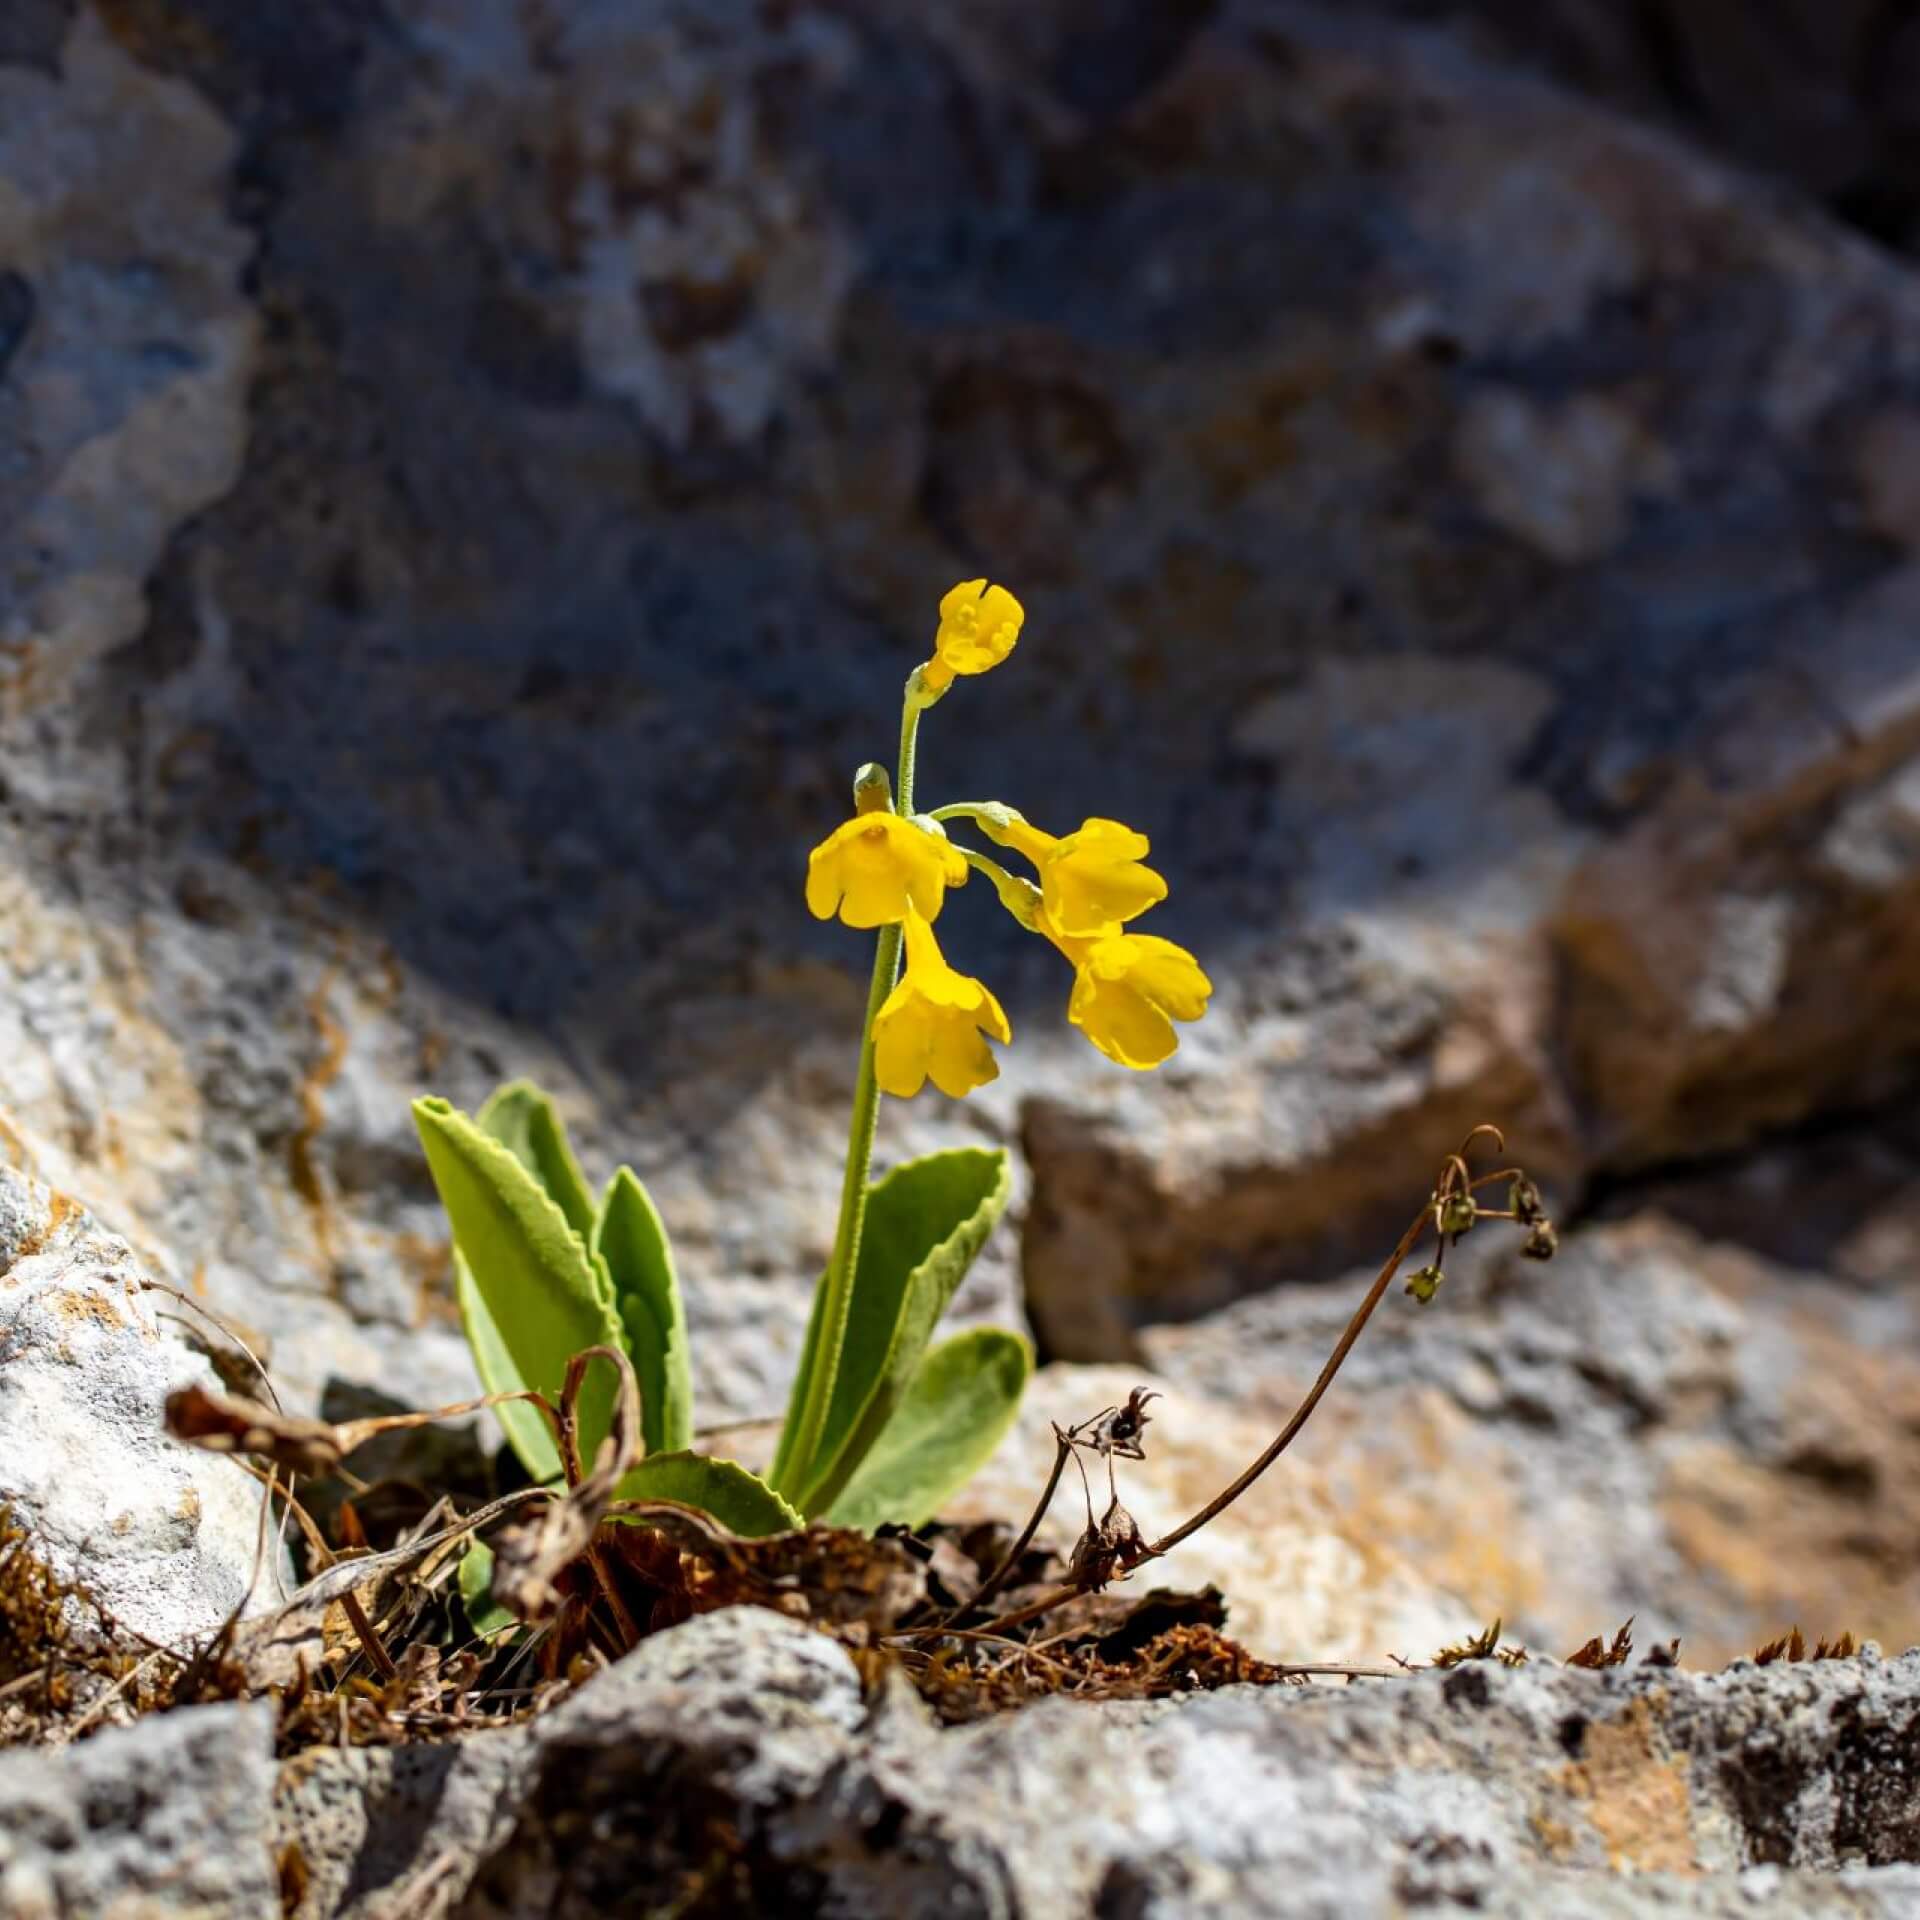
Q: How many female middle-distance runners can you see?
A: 0